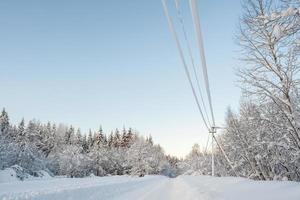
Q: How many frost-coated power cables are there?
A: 3